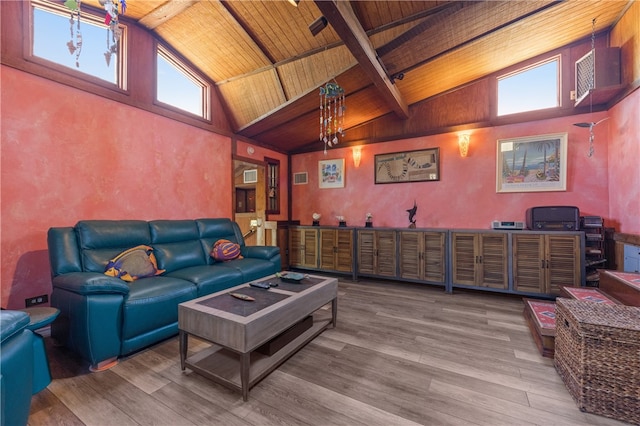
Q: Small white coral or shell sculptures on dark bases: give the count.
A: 3